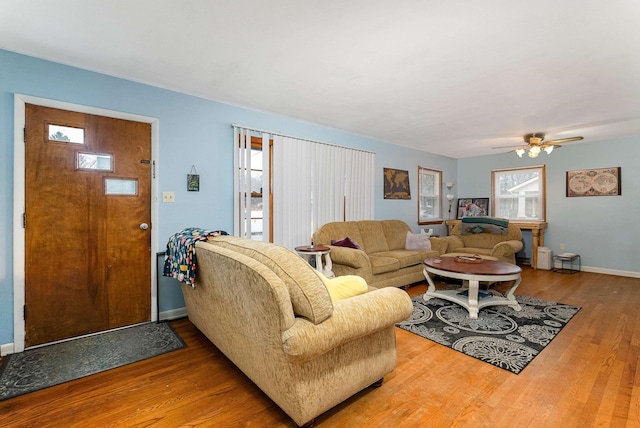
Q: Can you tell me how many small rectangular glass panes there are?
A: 3